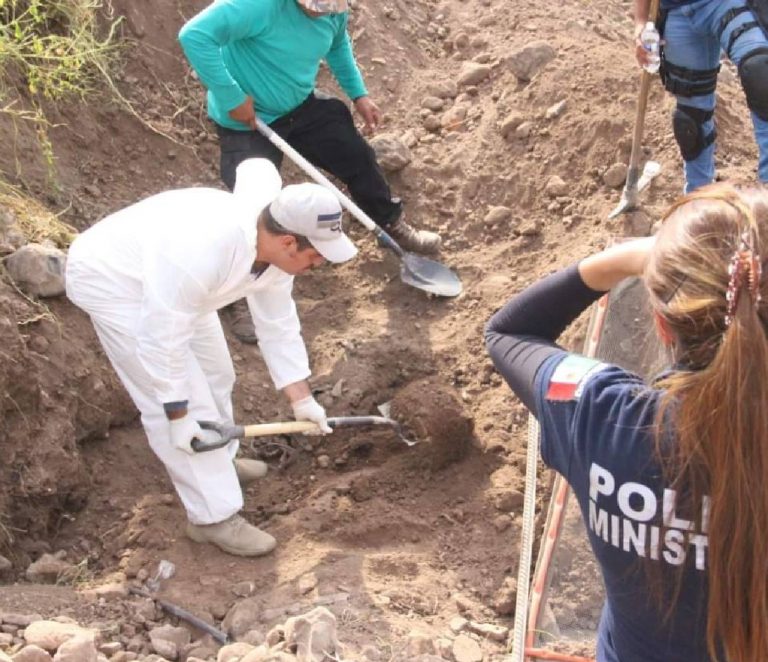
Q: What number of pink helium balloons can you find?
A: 0